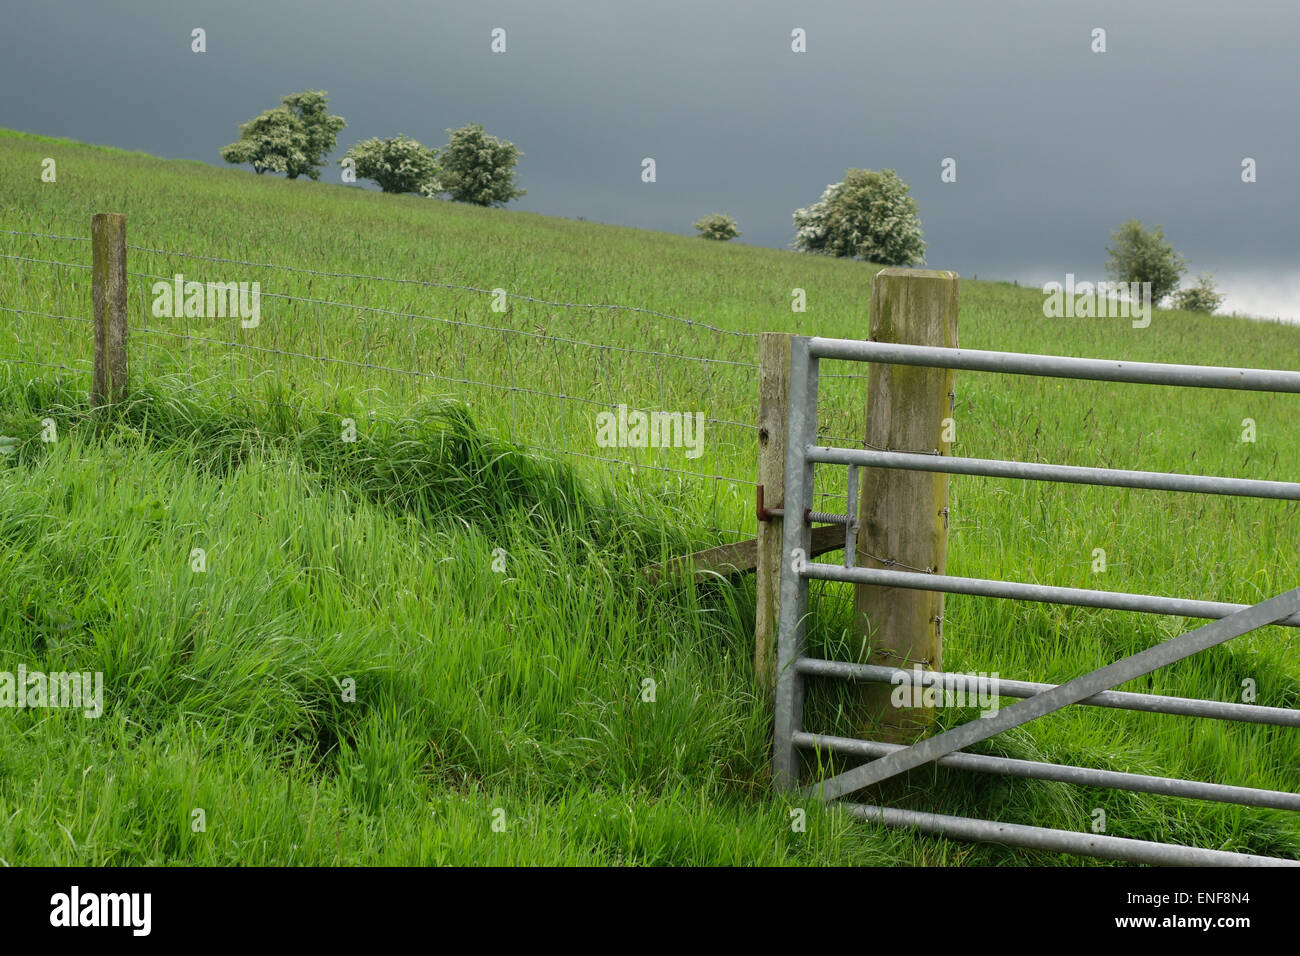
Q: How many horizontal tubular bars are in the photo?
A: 6